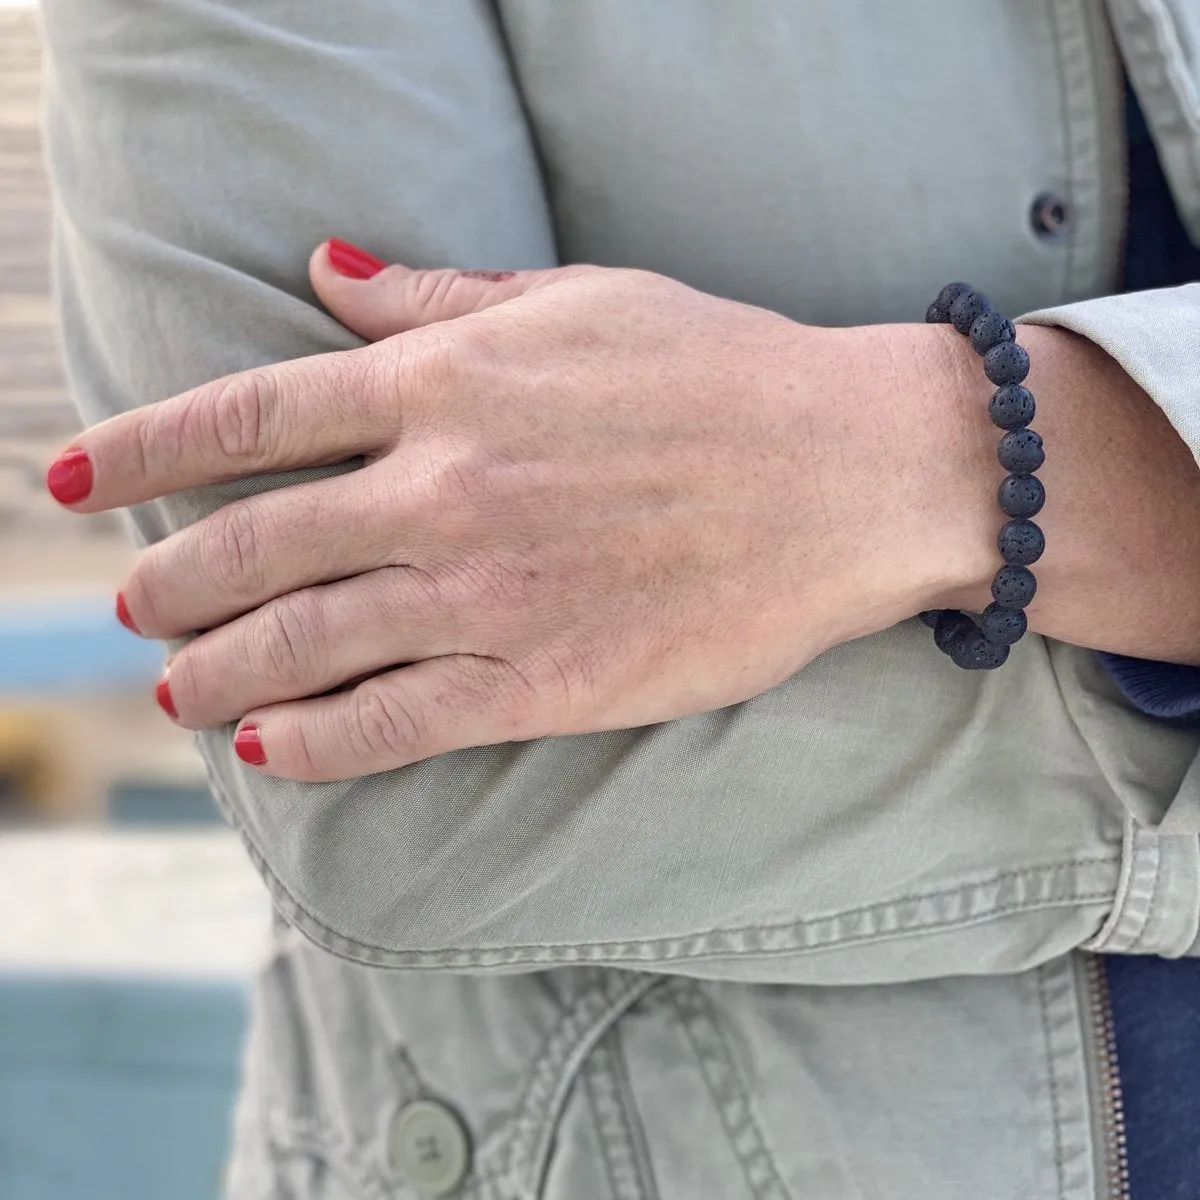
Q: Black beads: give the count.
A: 15